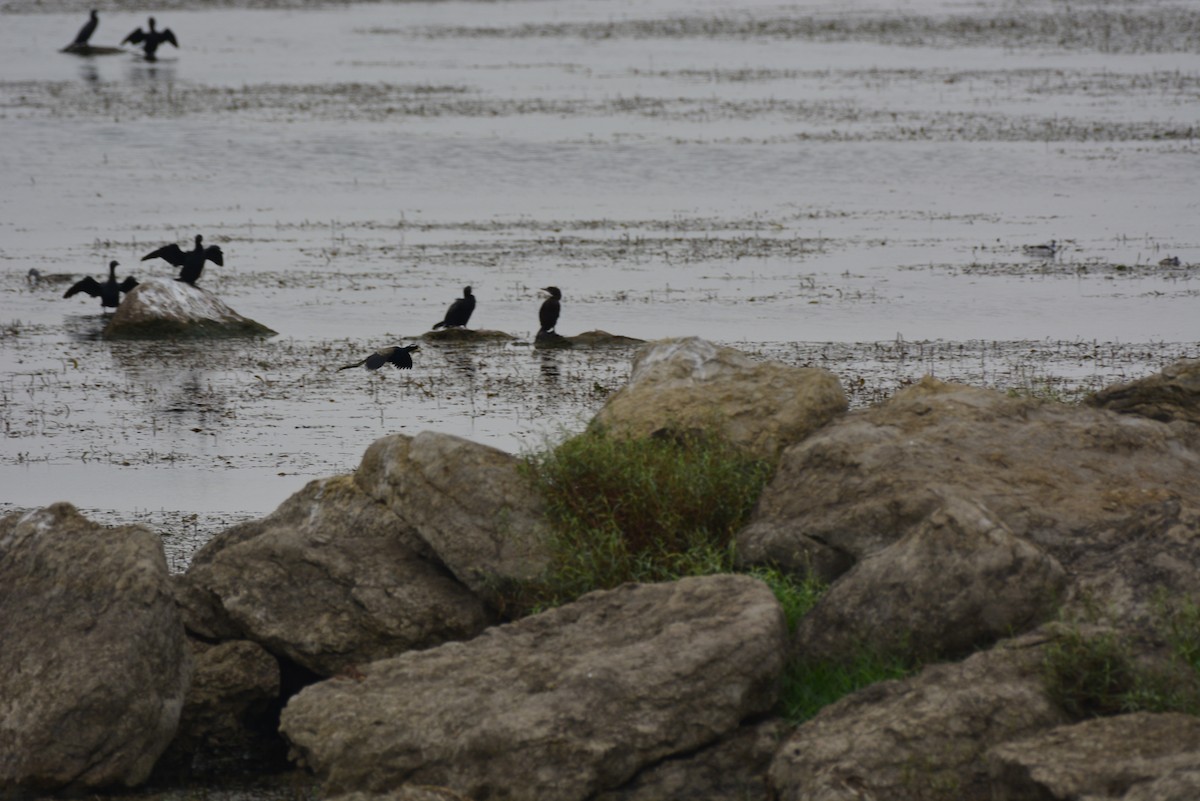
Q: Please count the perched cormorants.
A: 6